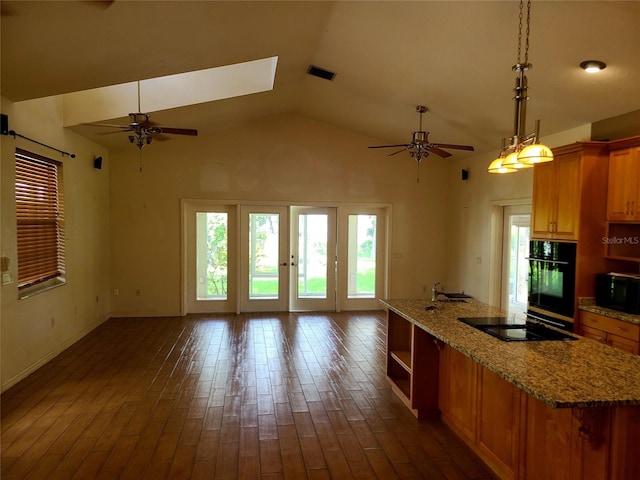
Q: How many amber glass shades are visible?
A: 3